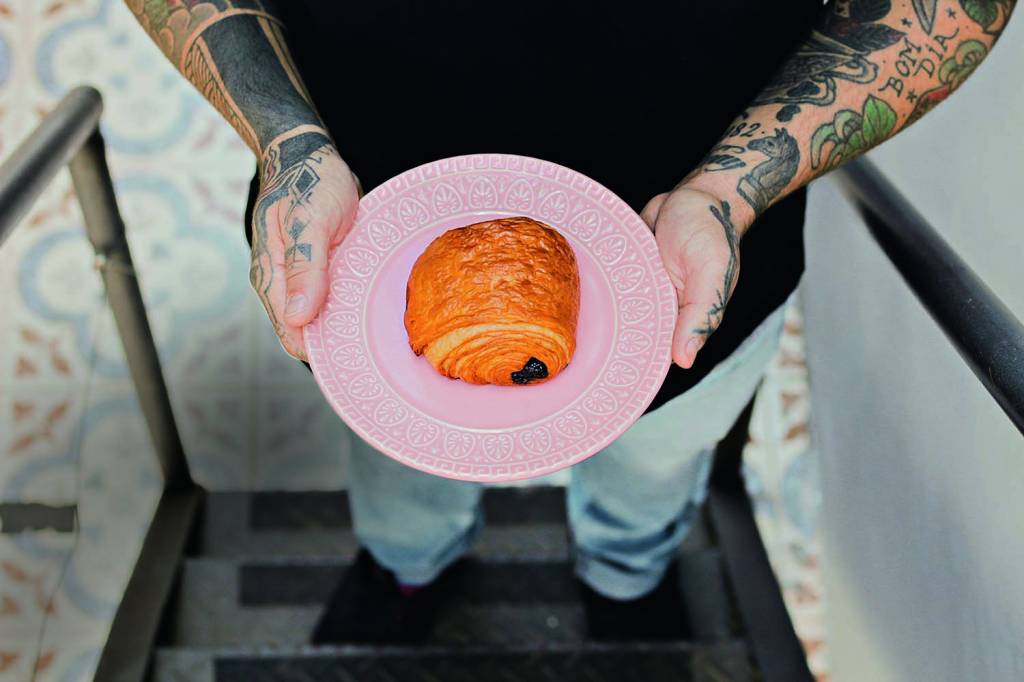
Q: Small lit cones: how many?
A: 0